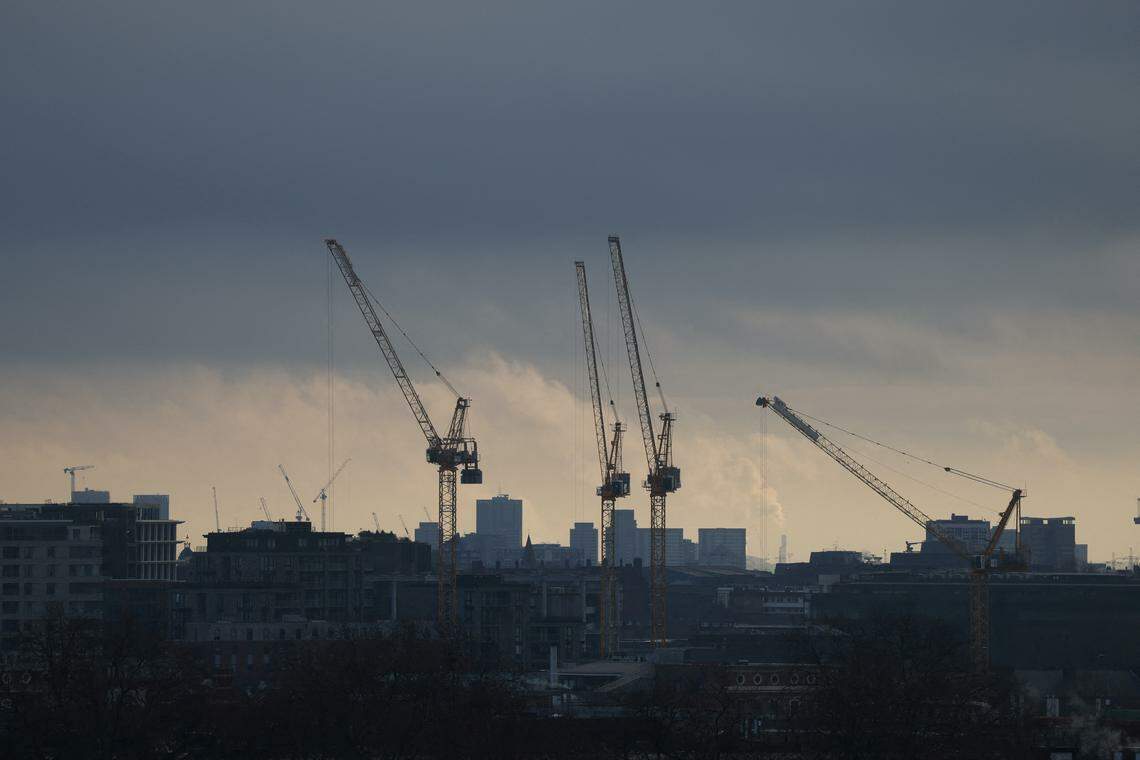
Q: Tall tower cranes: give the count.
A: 4